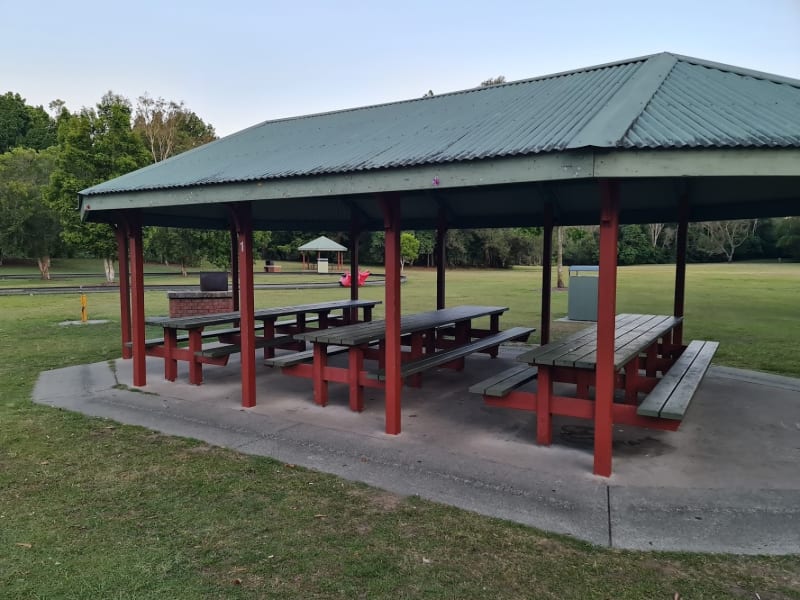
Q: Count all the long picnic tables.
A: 3